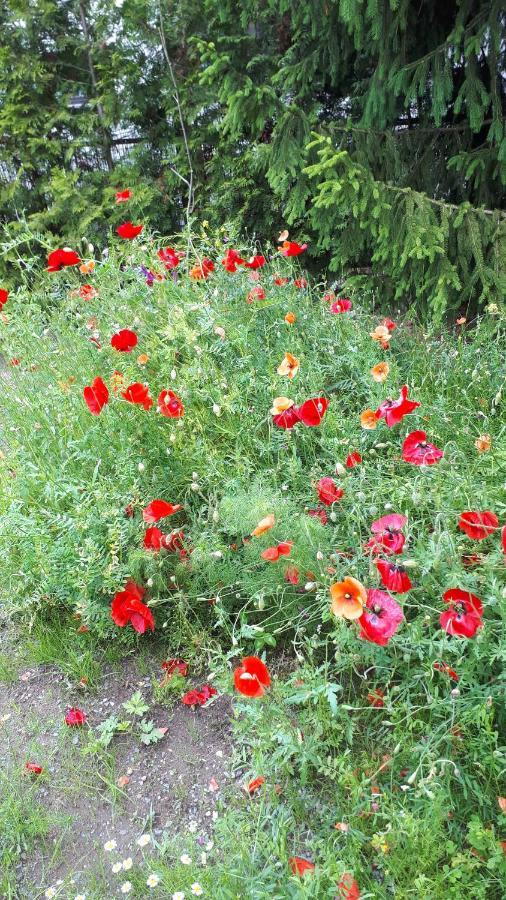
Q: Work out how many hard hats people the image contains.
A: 0